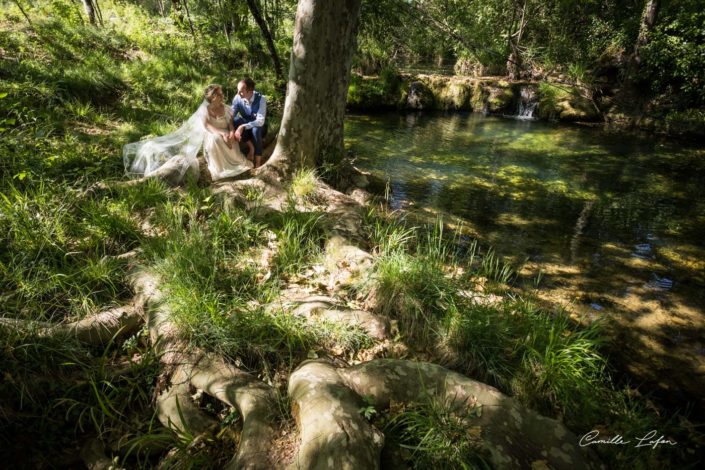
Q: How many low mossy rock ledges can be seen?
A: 1